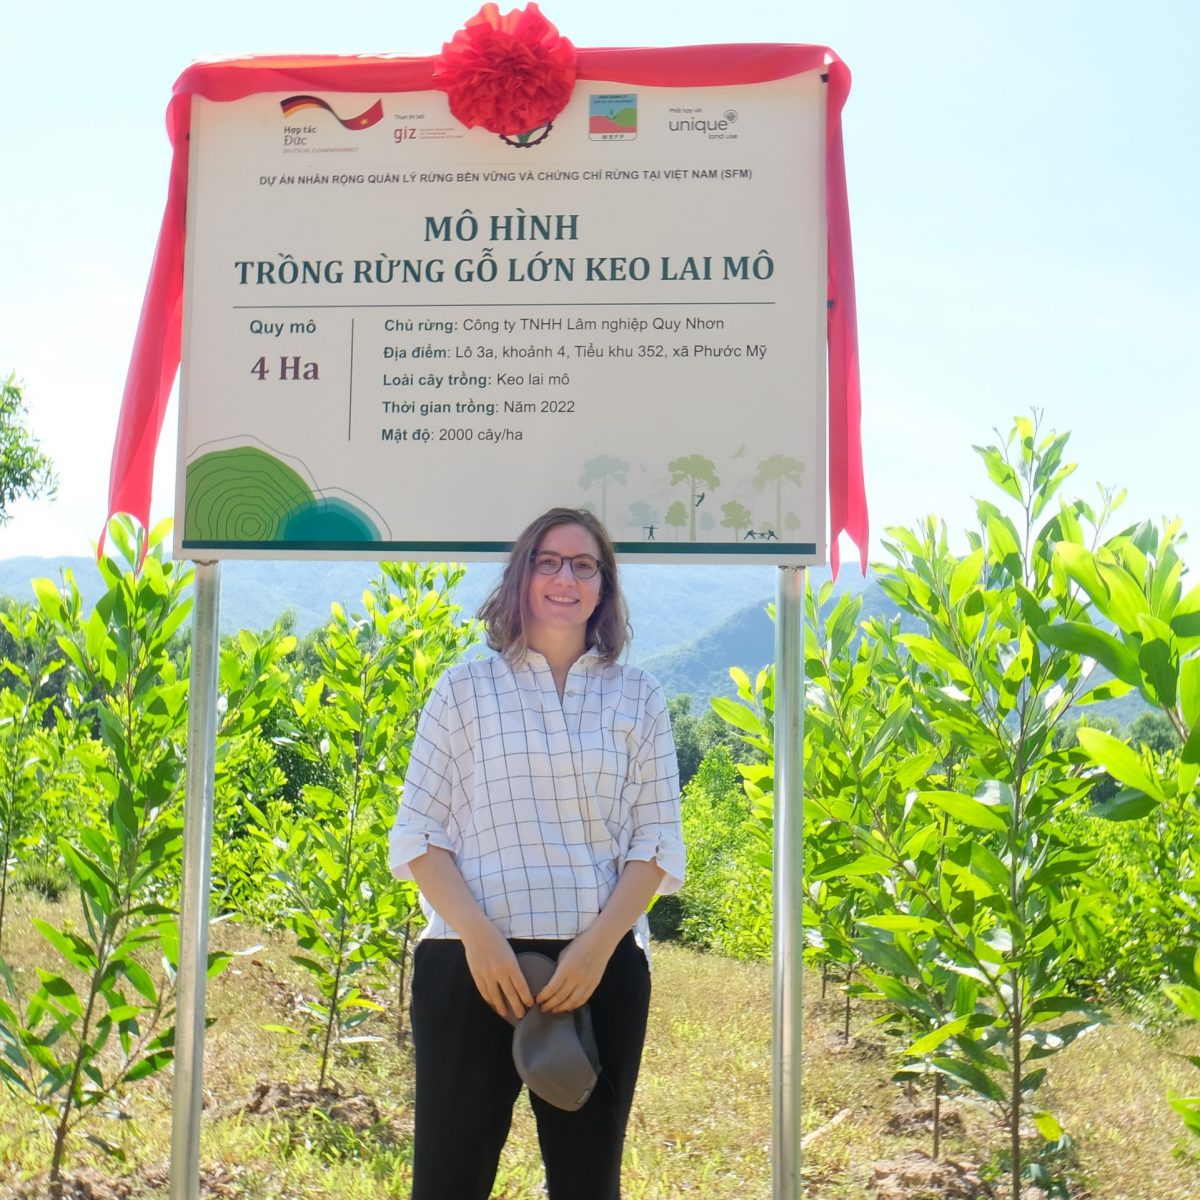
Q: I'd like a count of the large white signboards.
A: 1